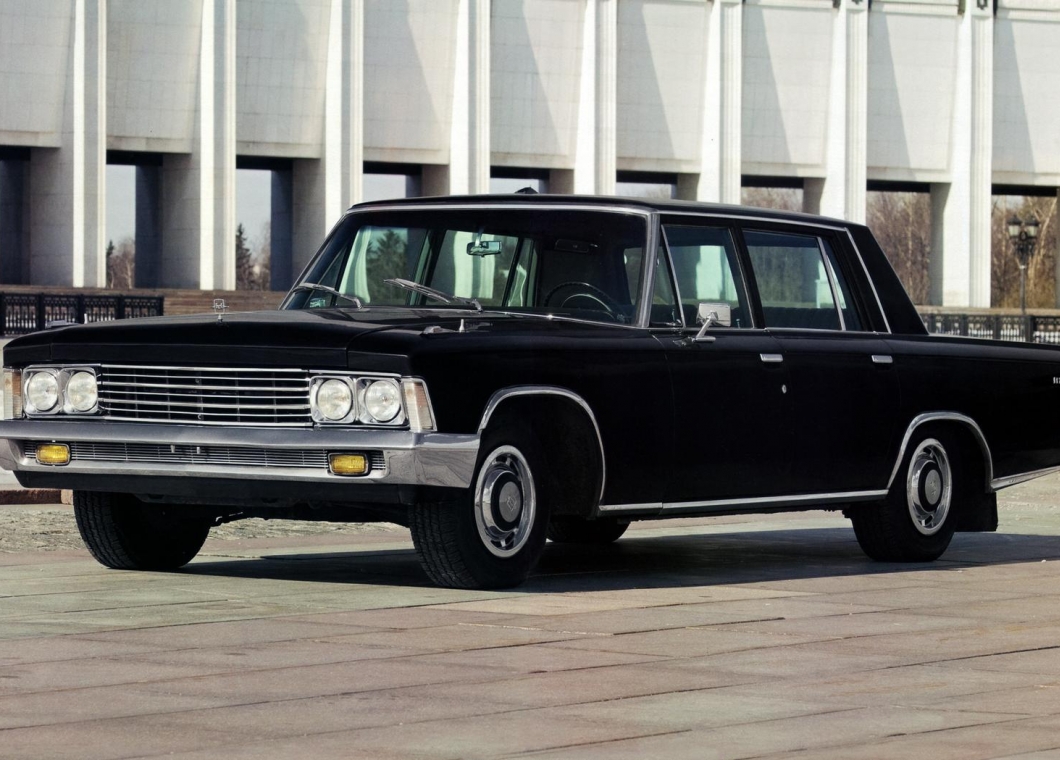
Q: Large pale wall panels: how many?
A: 9